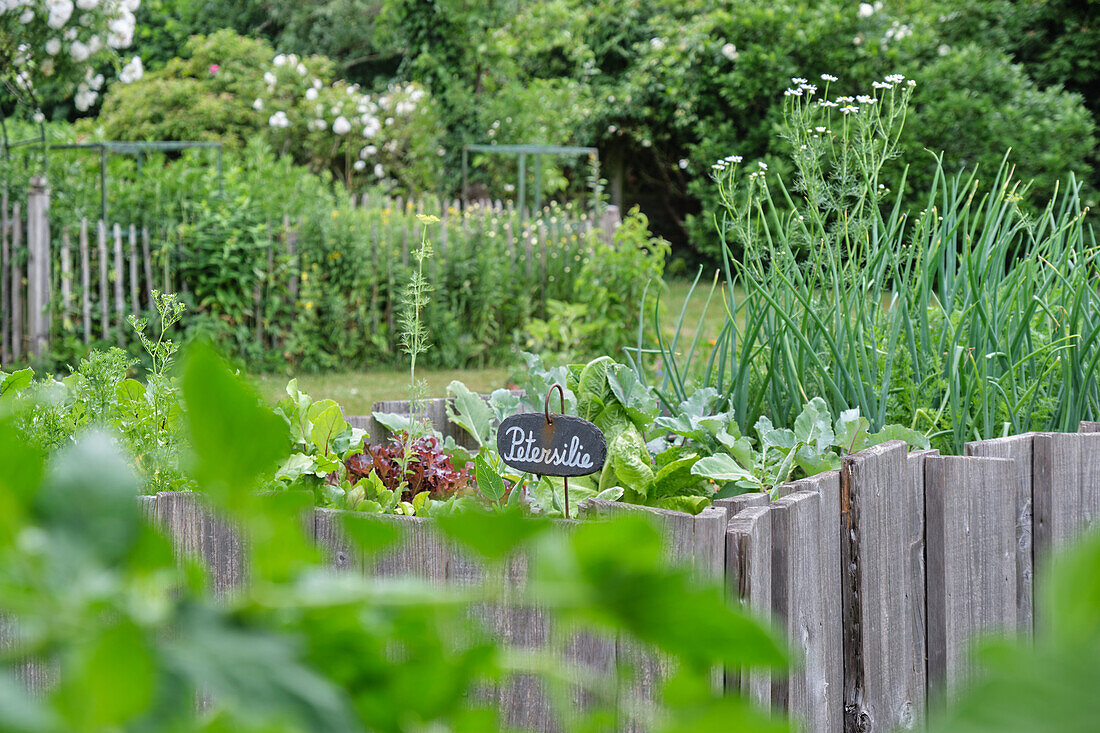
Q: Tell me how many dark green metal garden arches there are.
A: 2